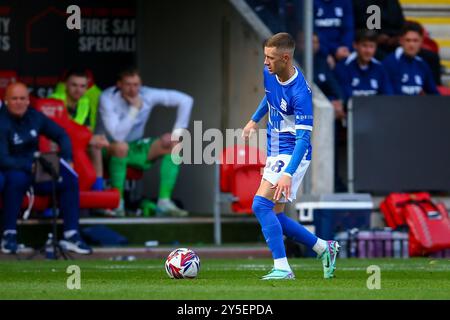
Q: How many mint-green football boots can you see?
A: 2